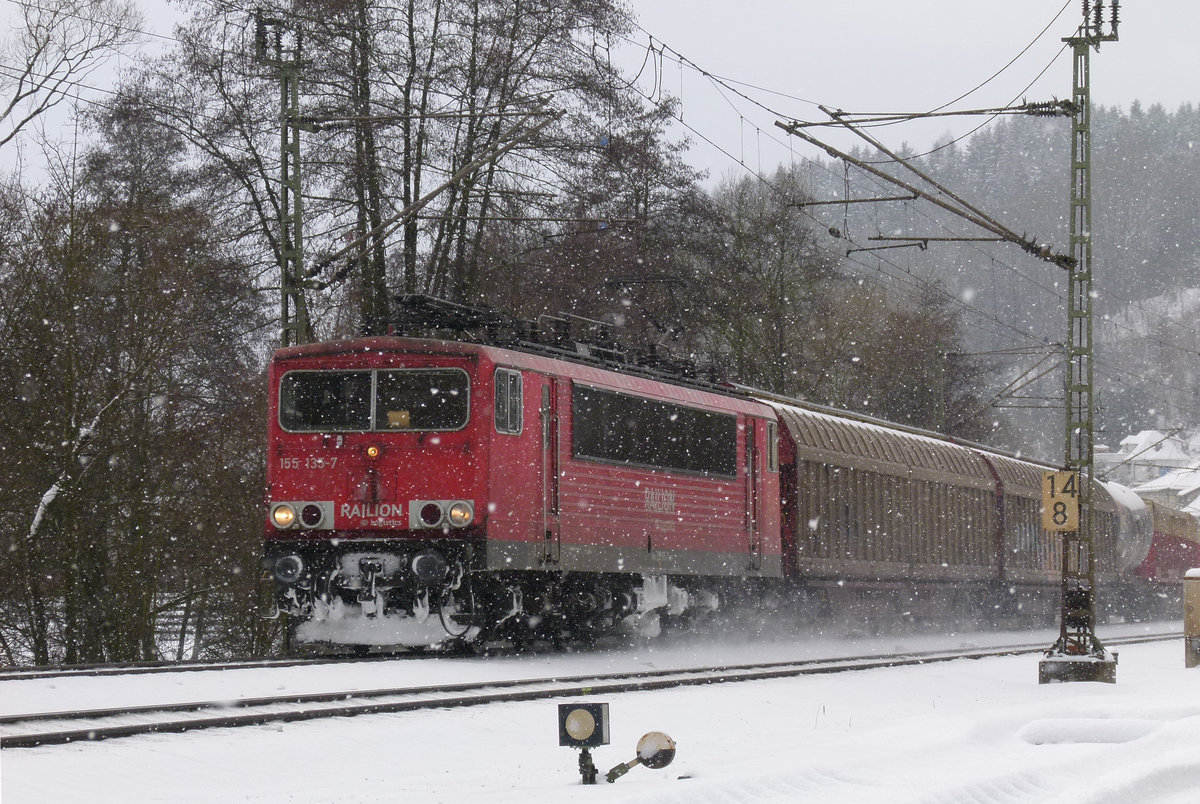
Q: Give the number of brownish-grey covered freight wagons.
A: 2